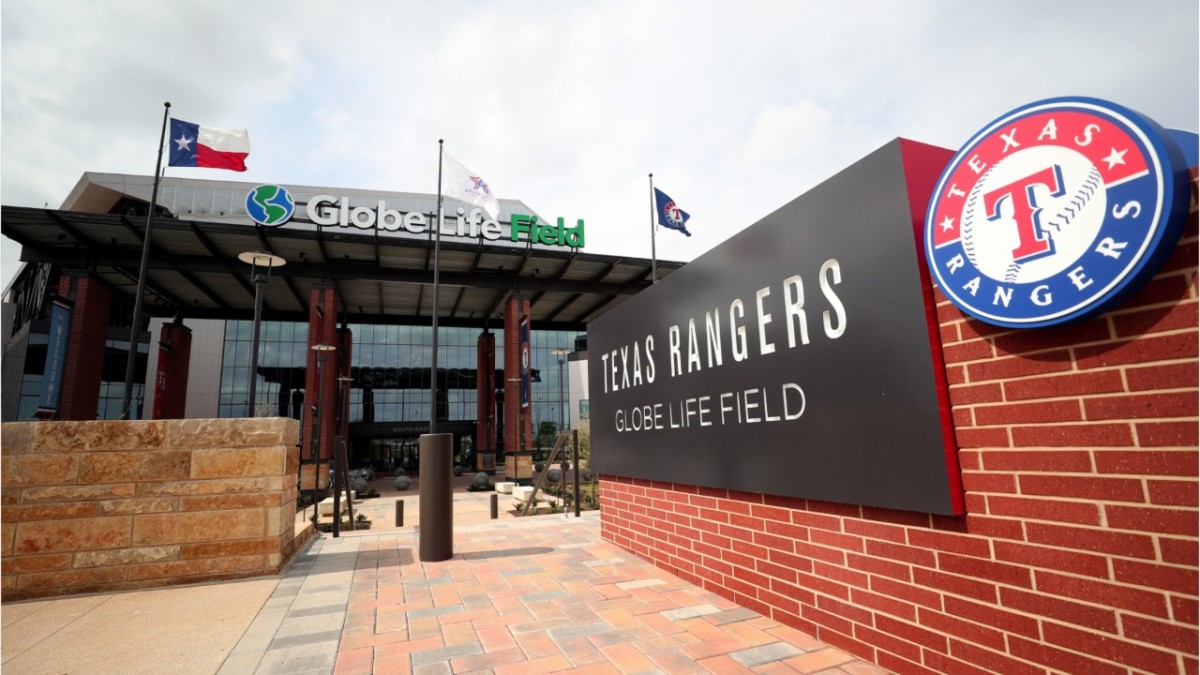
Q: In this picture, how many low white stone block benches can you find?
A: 4